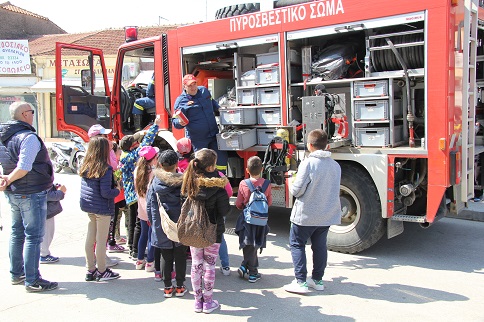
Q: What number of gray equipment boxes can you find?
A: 11